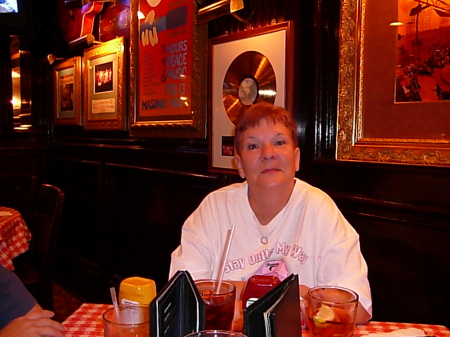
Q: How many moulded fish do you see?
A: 0